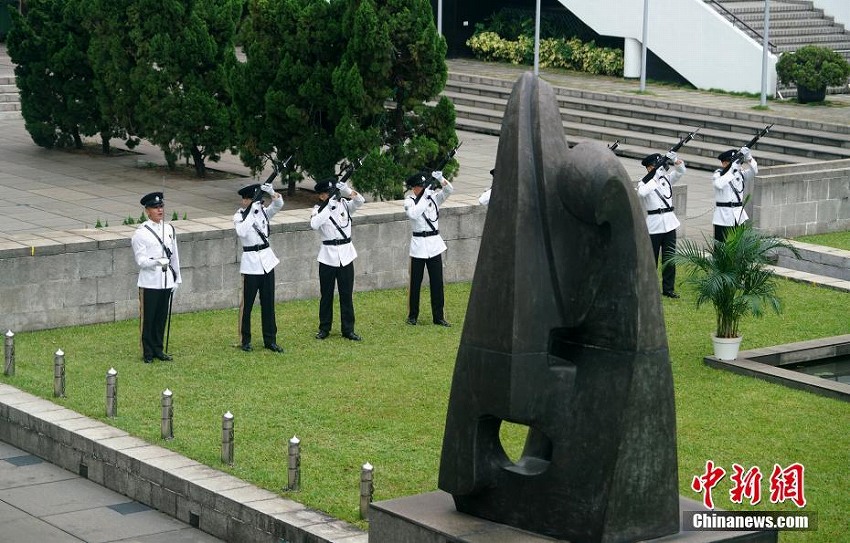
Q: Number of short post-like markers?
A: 7